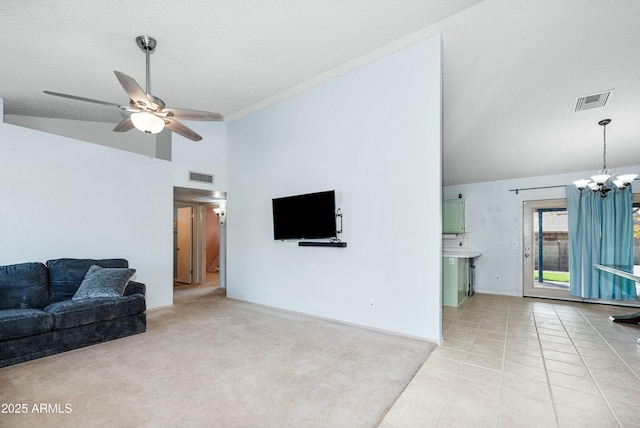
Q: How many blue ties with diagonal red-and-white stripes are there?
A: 0